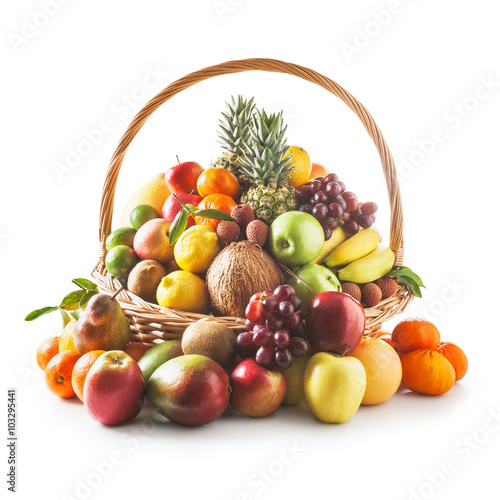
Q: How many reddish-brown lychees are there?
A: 6